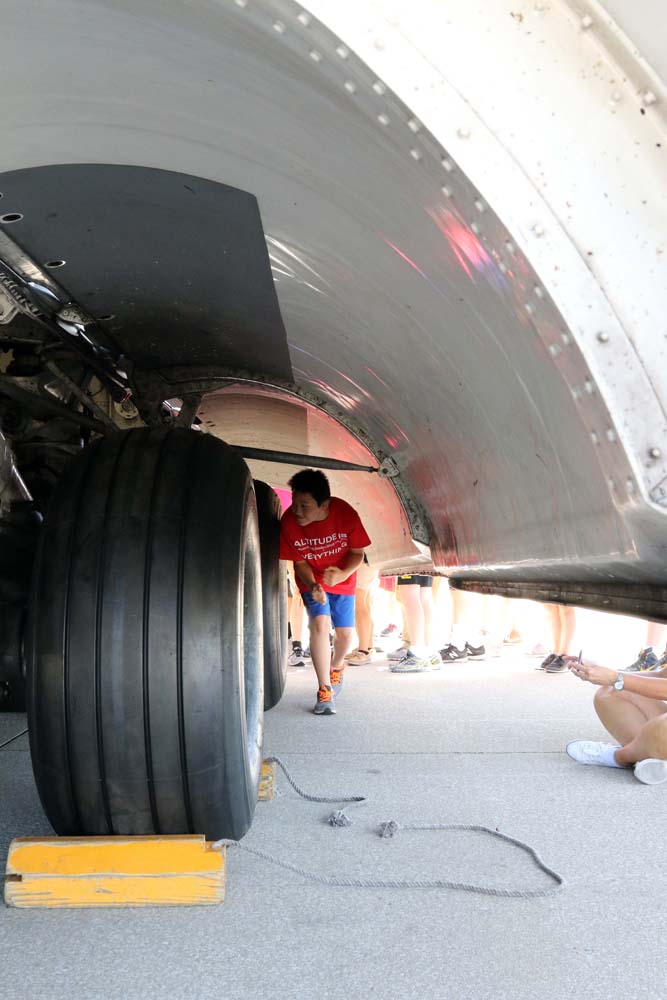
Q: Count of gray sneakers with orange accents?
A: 2